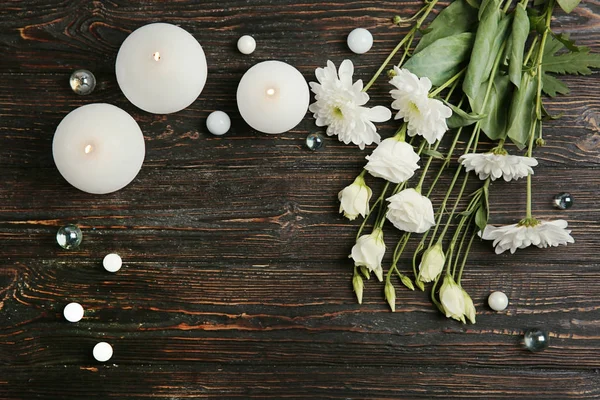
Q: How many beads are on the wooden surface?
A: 12